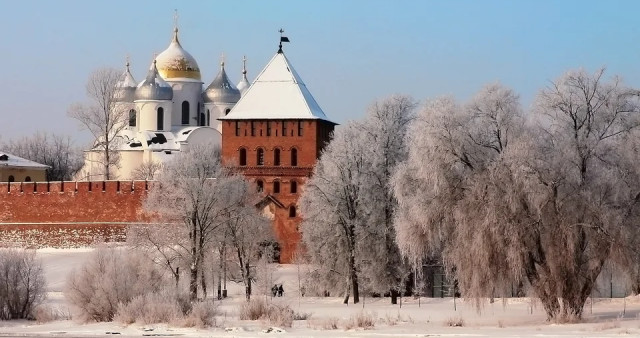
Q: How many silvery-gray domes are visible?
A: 4